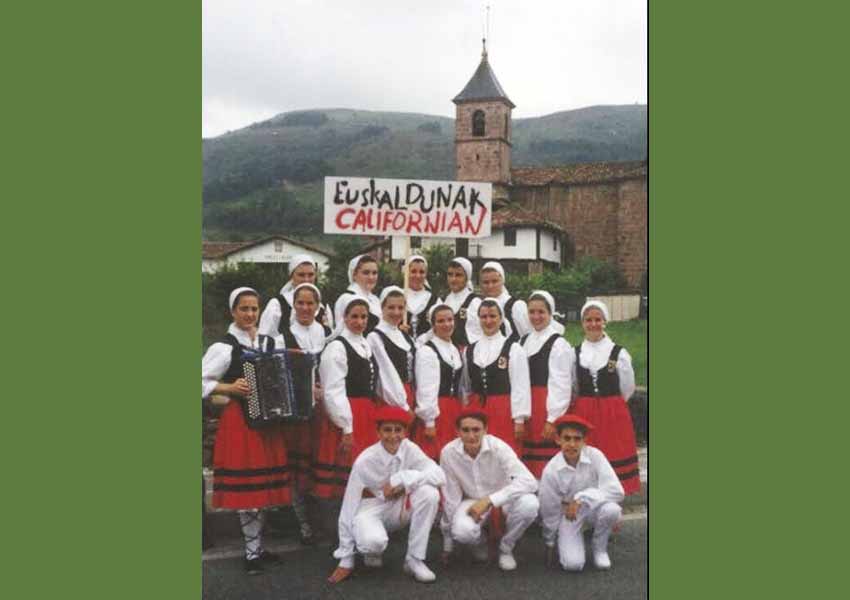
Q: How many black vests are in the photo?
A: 13